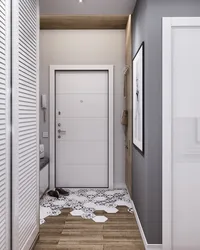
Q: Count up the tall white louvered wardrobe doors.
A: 2